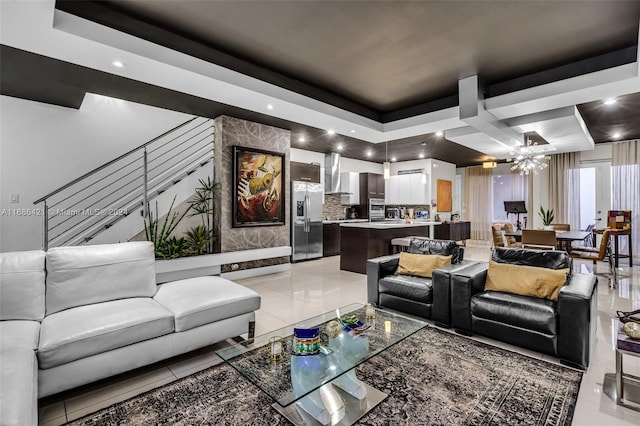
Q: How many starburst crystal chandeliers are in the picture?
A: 1